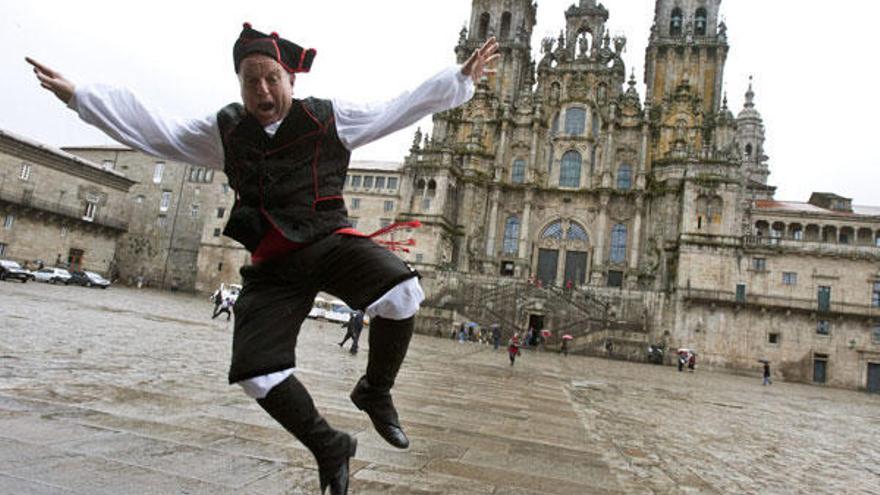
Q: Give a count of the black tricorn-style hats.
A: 1